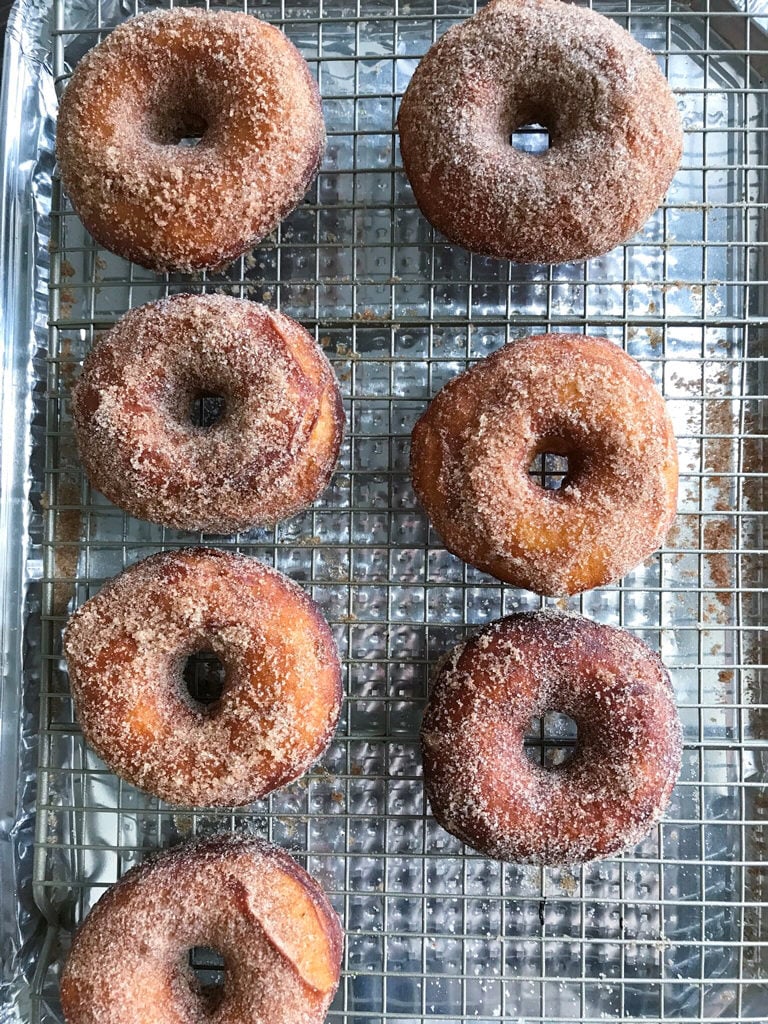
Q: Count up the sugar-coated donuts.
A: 7